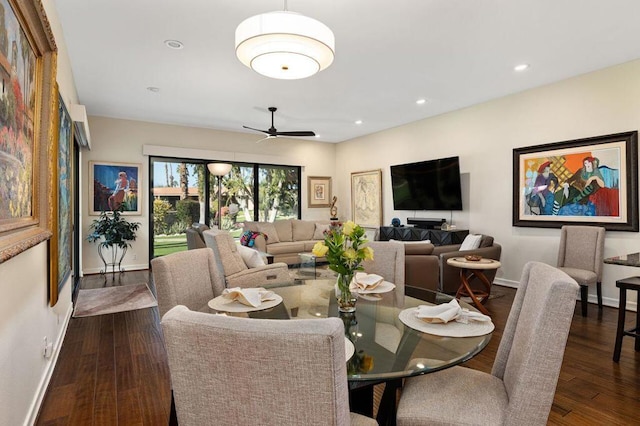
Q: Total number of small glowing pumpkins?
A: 0